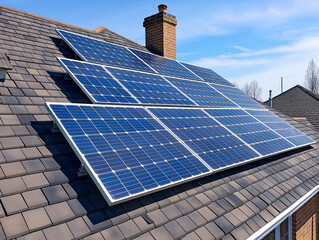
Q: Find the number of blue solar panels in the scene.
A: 11